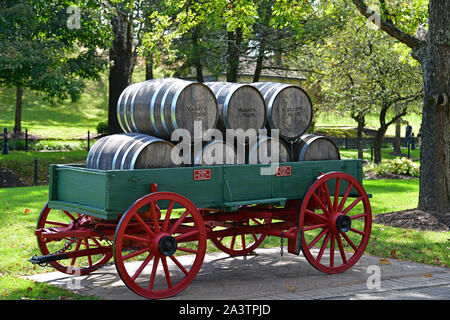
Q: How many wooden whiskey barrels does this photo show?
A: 7